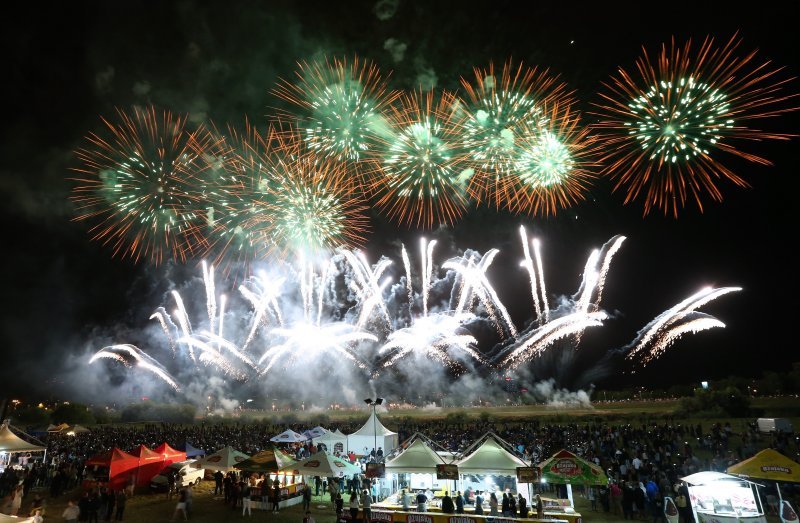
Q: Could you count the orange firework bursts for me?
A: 8